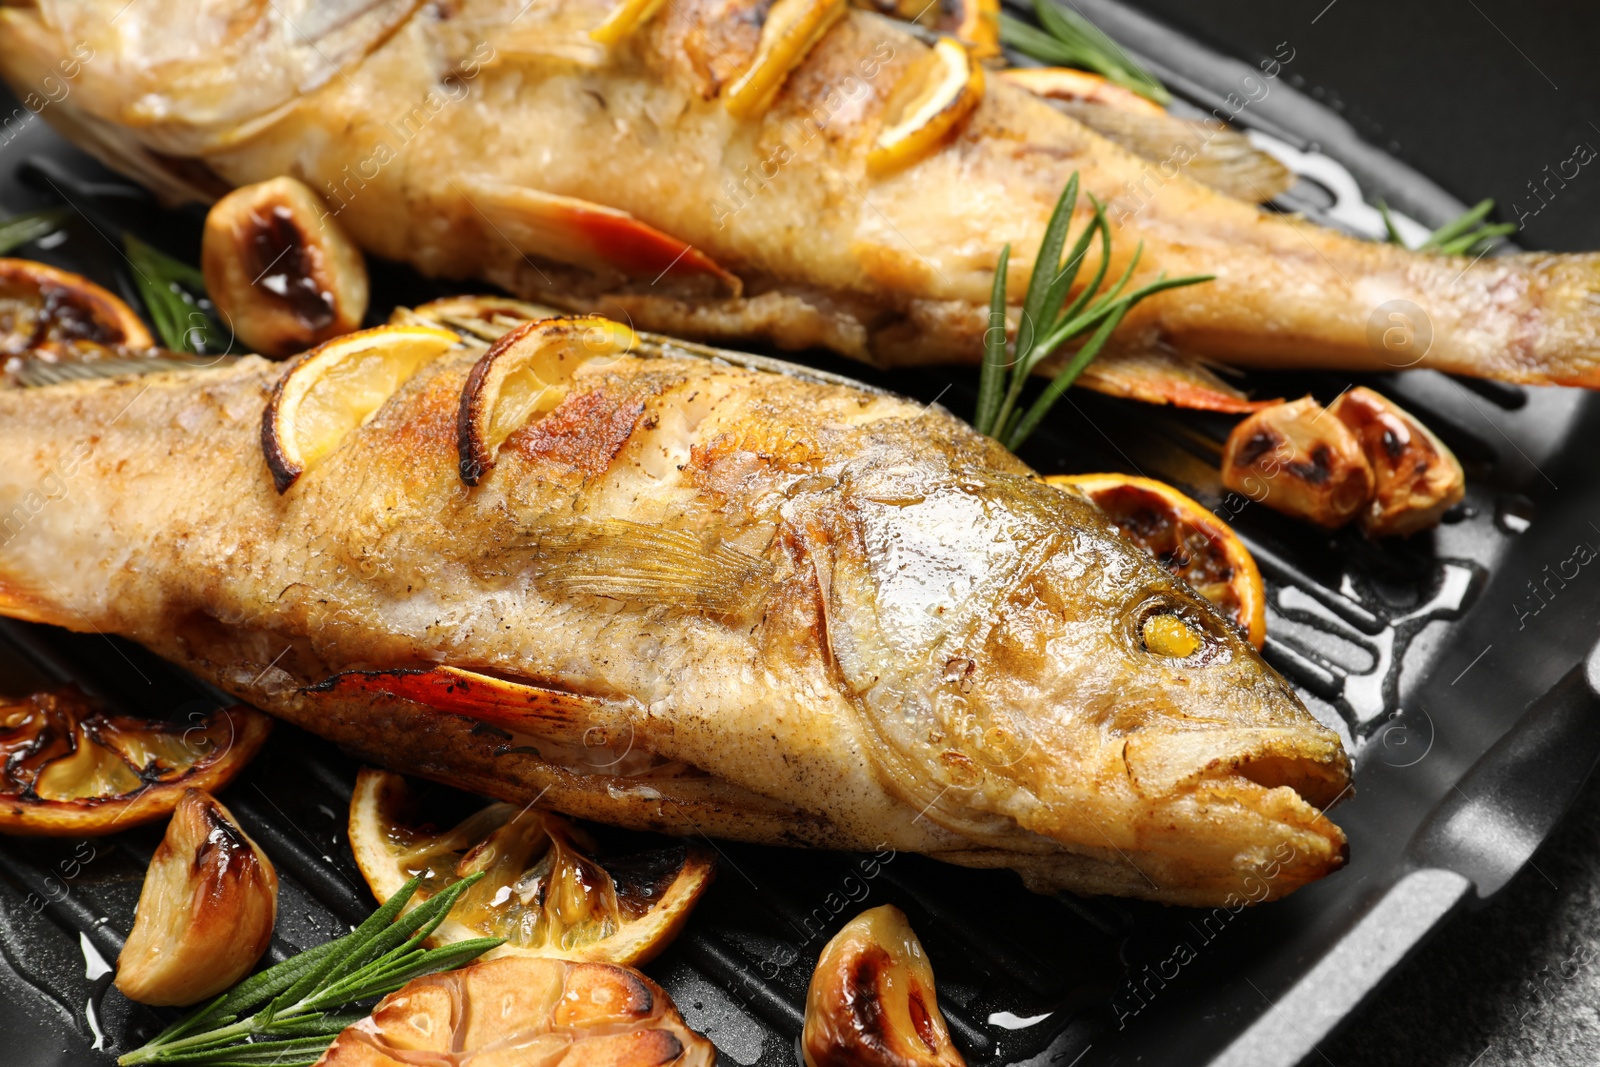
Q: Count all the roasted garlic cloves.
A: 5